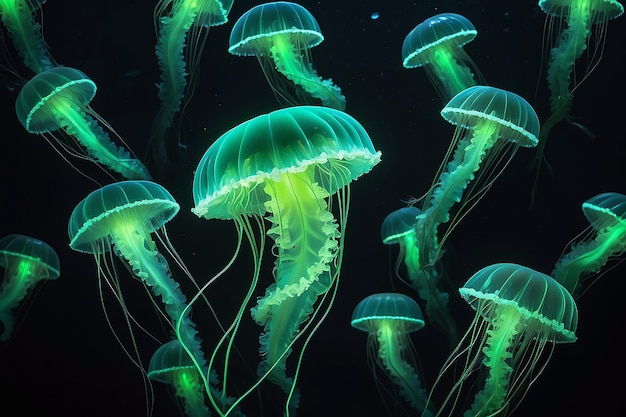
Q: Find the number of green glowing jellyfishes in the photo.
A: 15